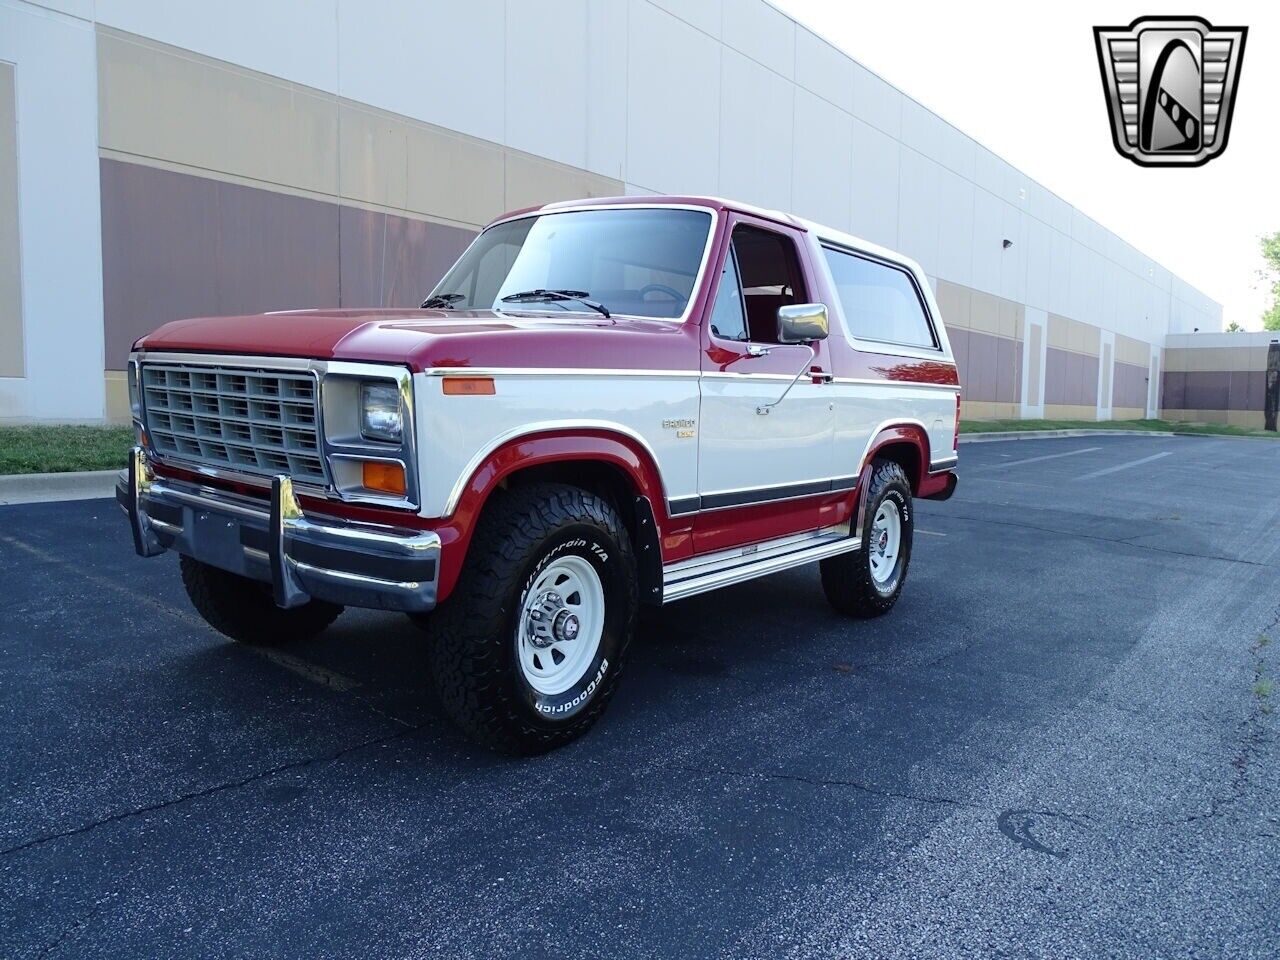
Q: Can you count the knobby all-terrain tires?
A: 3